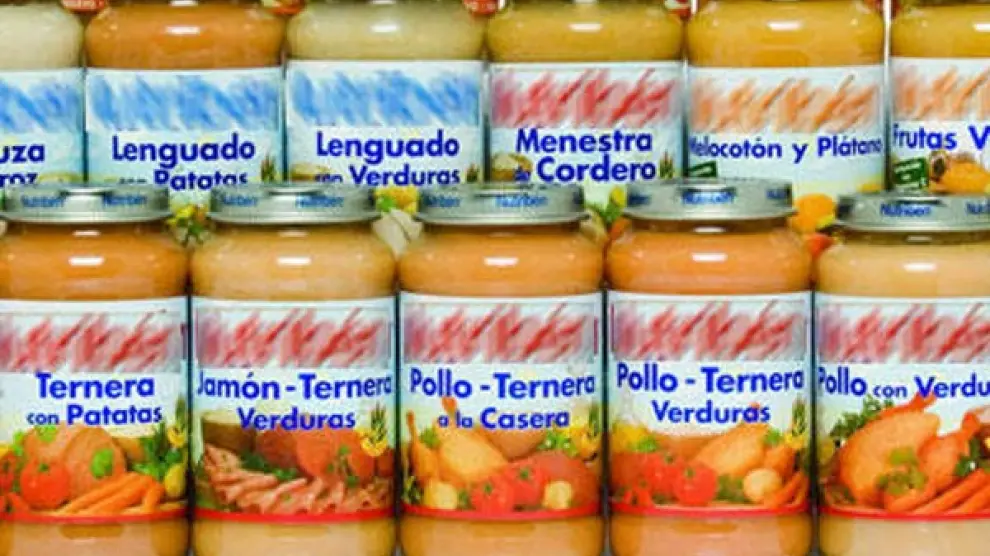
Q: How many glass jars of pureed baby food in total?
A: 11